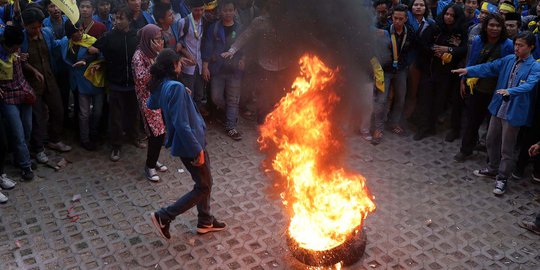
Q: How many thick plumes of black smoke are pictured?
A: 1